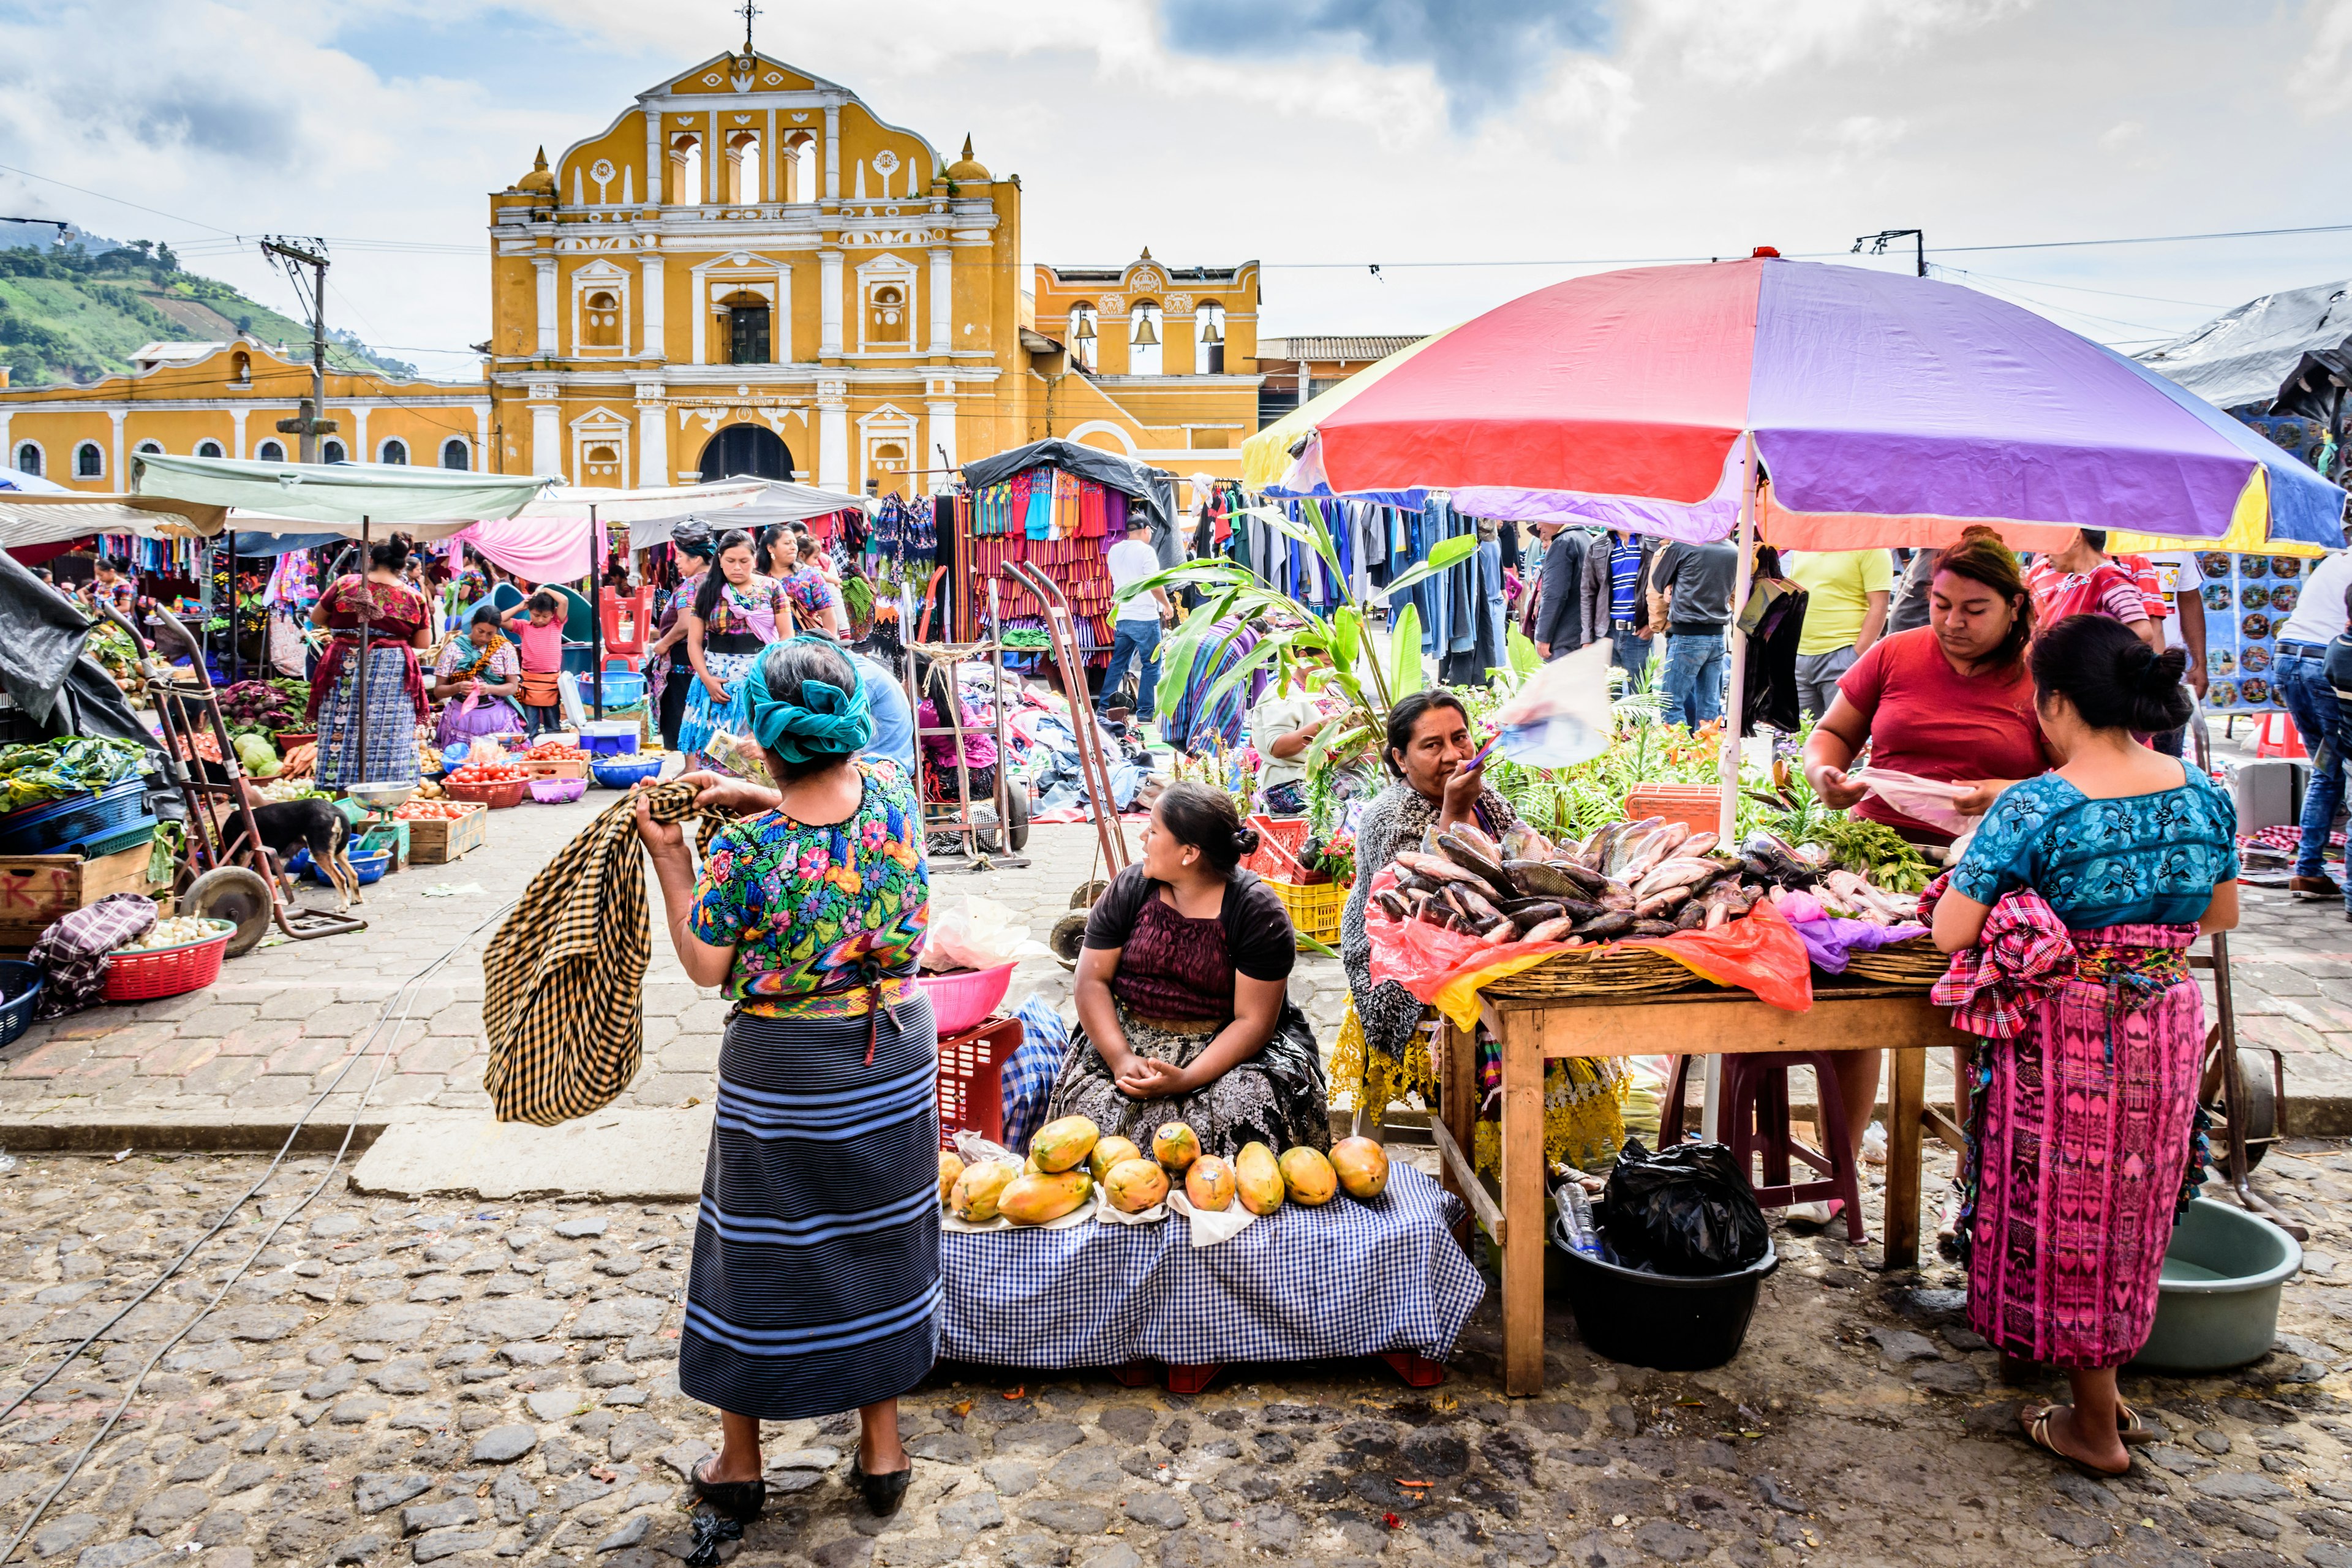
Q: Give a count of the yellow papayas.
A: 12